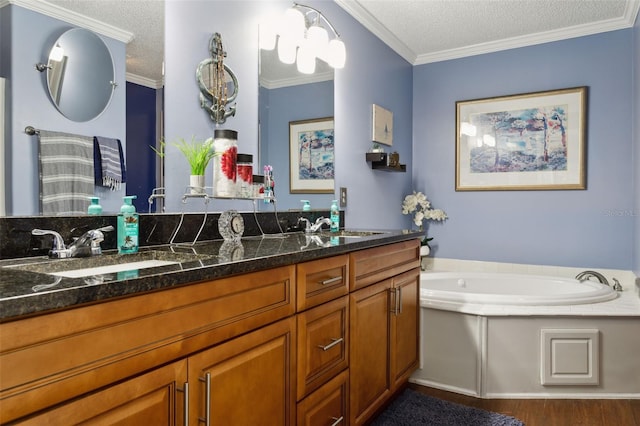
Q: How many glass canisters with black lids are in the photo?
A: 3